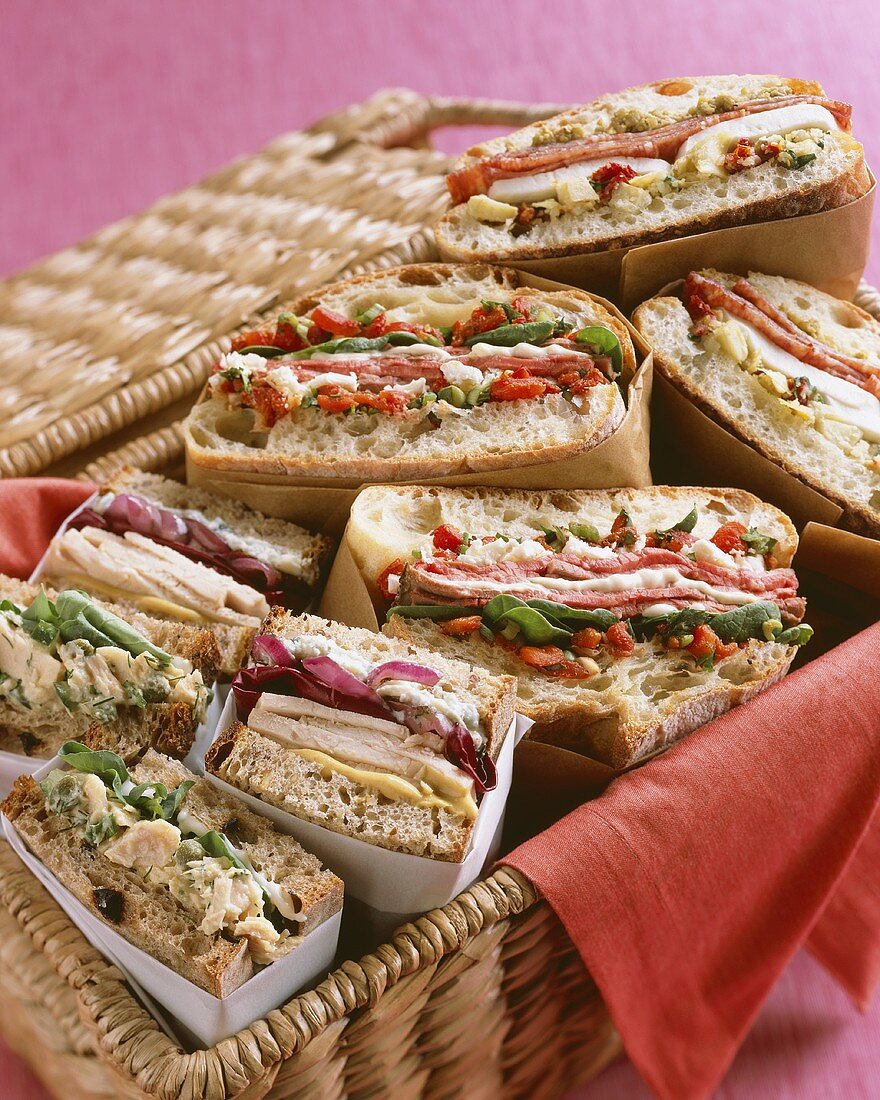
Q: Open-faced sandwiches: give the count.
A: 0